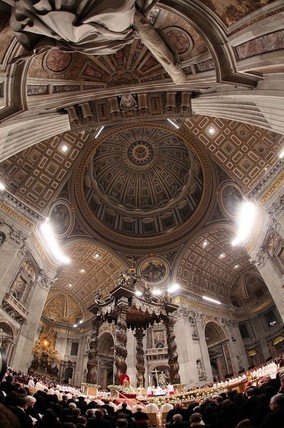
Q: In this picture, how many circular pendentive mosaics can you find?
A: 3